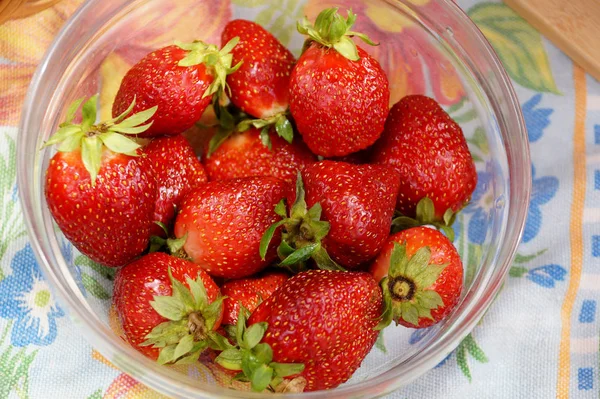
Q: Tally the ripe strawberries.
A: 13